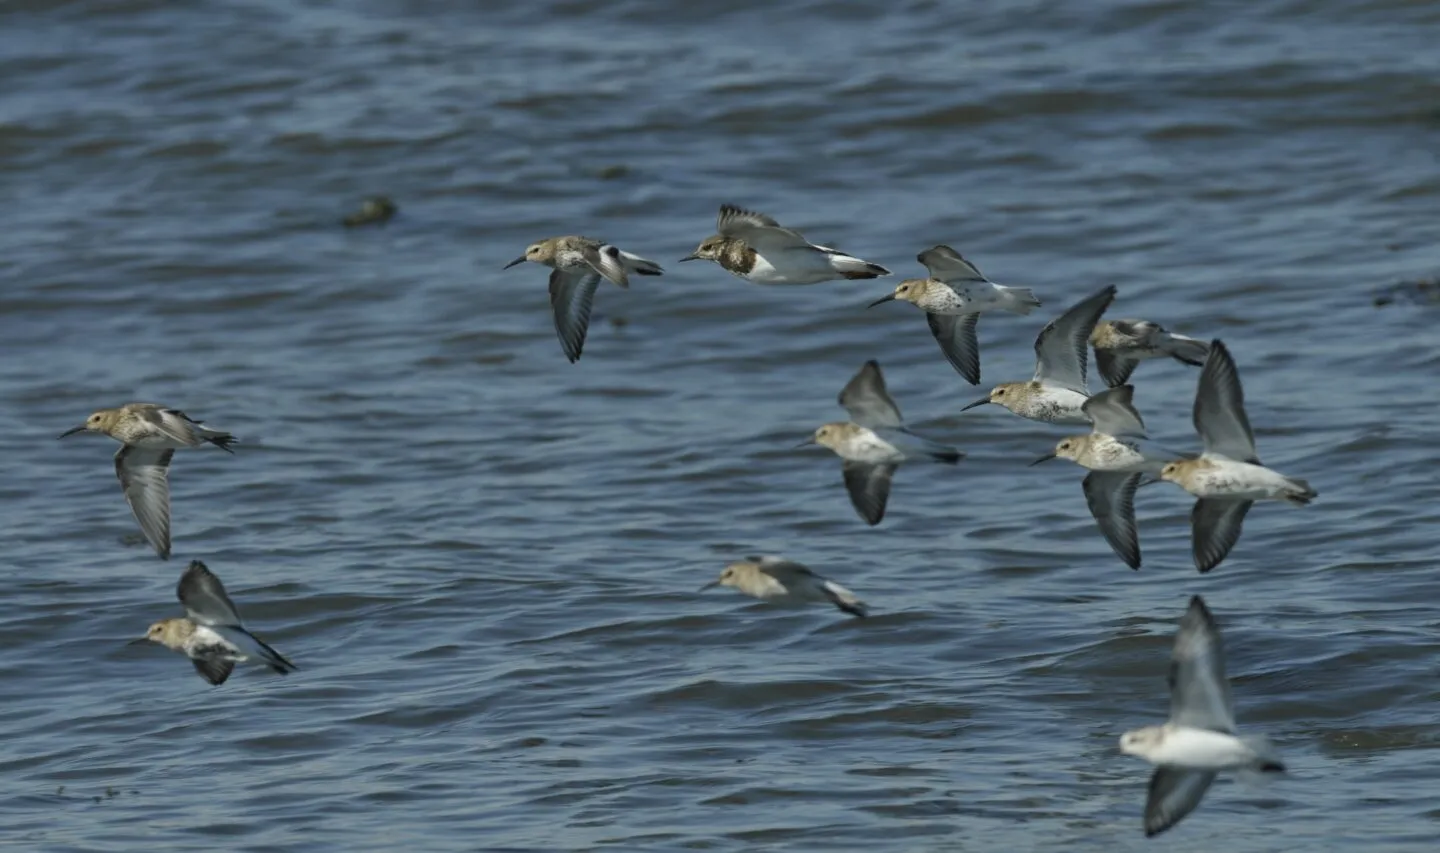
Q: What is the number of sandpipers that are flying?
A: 12